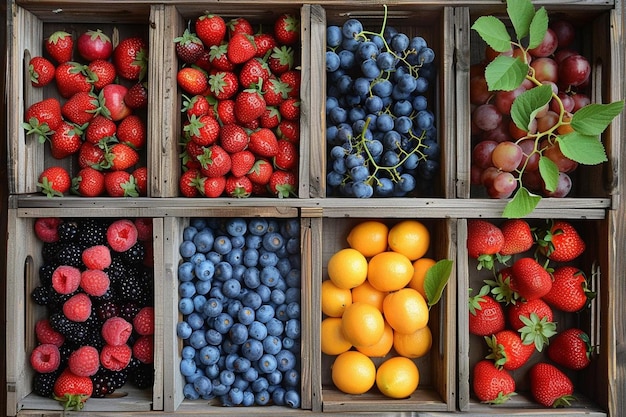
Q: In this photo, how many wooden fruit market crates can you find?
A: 8